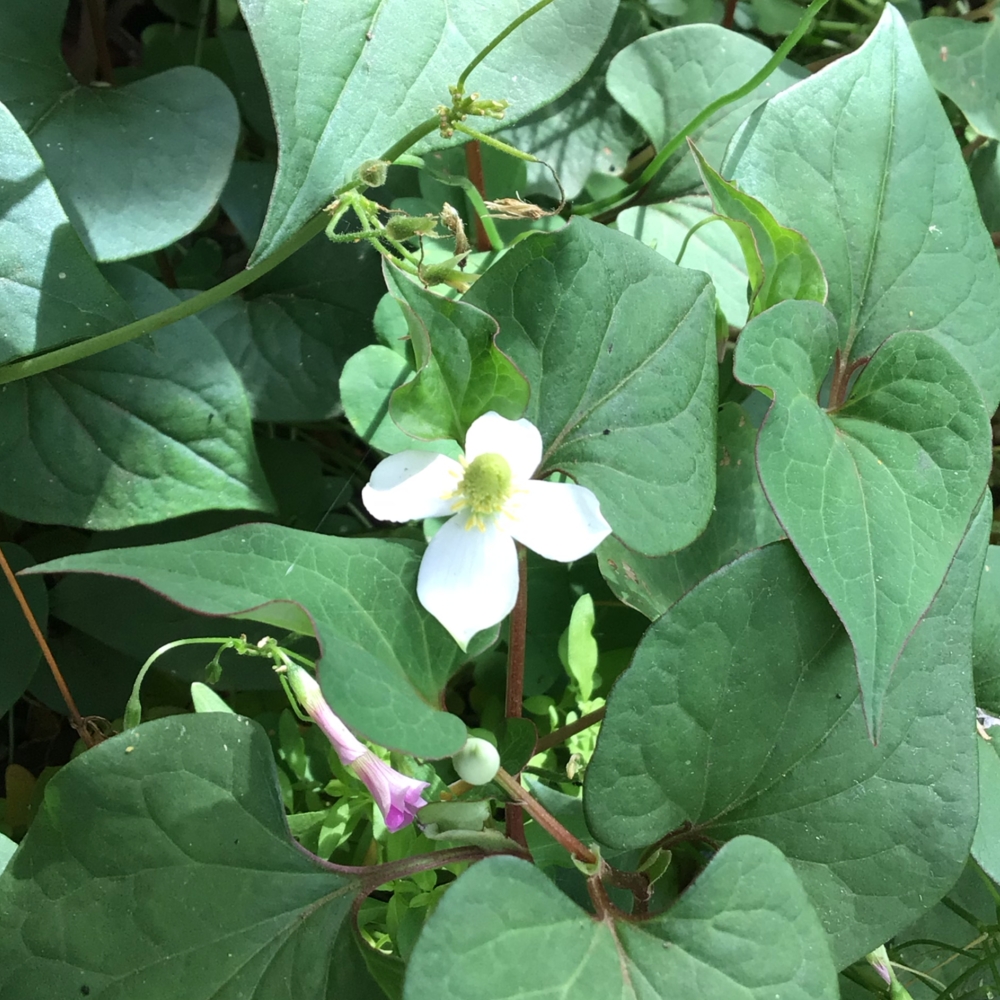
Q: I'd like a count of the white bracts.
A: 4